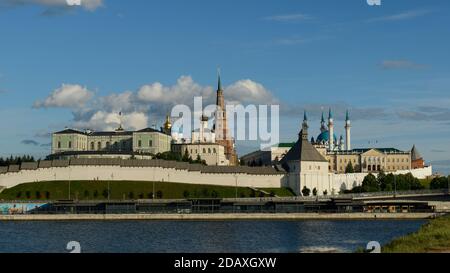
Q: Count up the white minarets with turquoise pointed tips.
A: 4